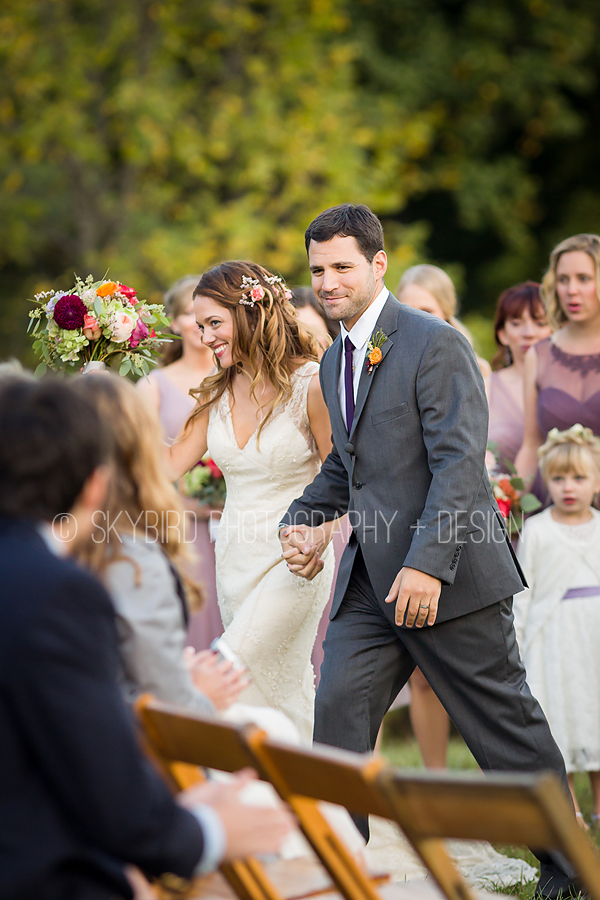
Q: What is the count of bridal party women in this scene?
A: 5